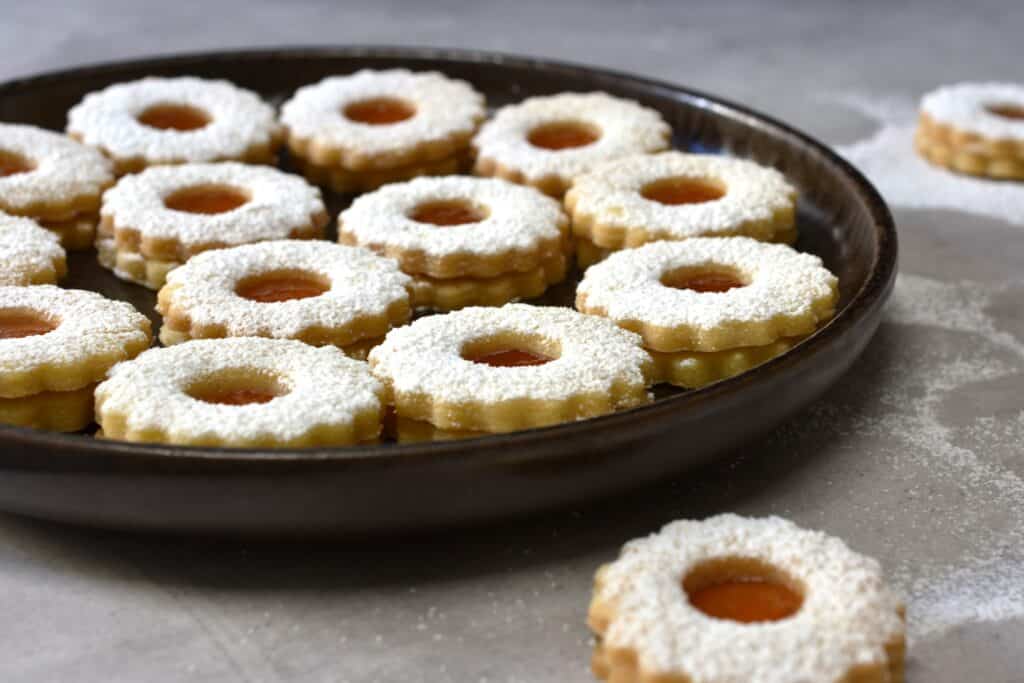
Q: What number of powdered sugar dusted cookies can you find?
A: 15